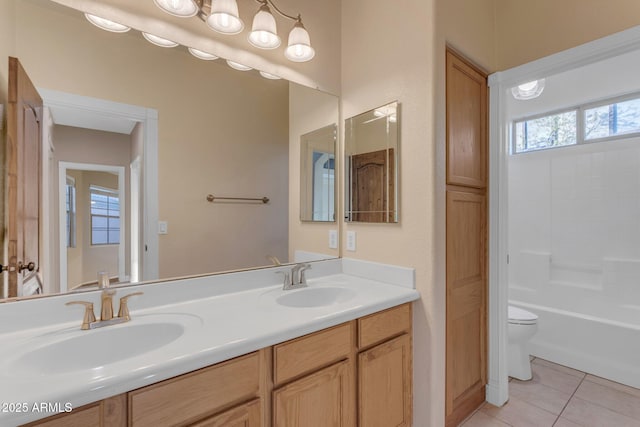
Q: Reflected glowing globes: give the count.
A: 5